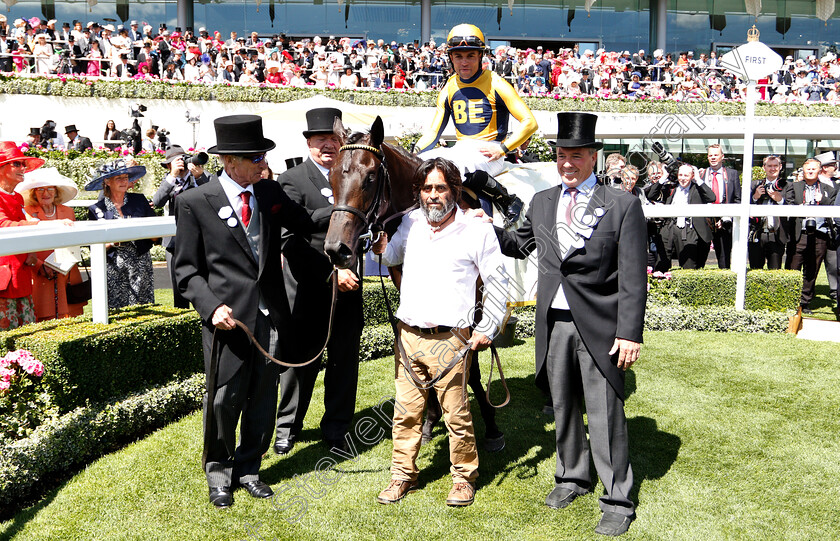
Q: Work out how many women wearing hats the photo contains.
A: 3